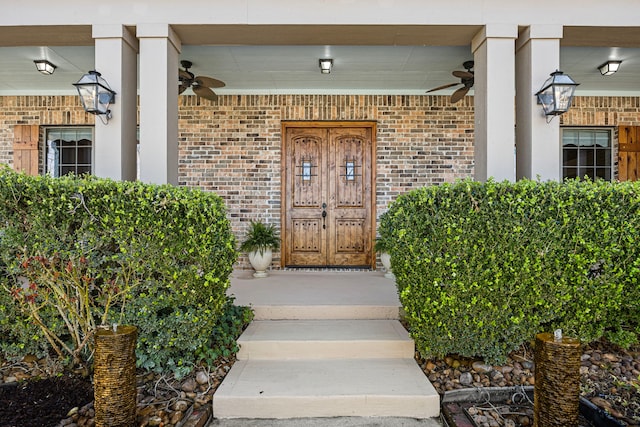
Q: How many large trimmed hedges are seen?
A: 2